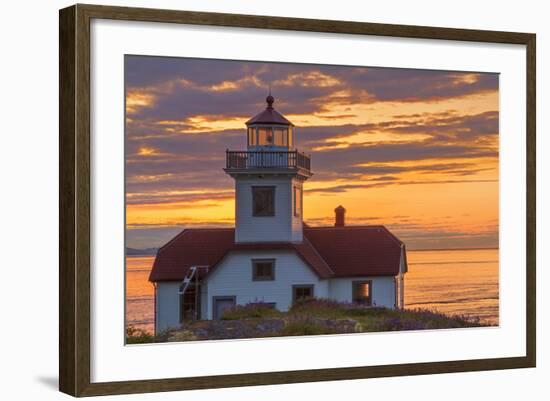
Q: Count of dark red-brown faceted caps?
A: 1